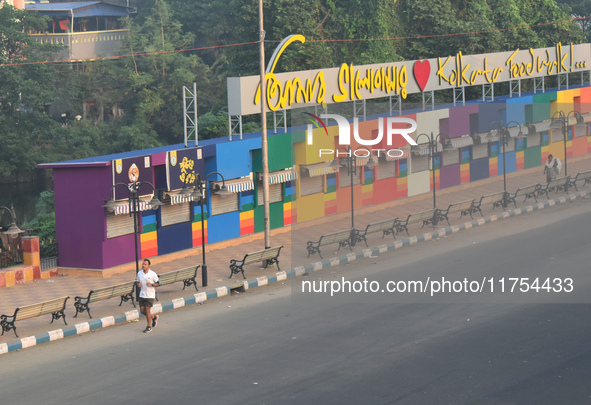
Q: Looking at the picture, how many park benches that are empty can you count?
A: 12